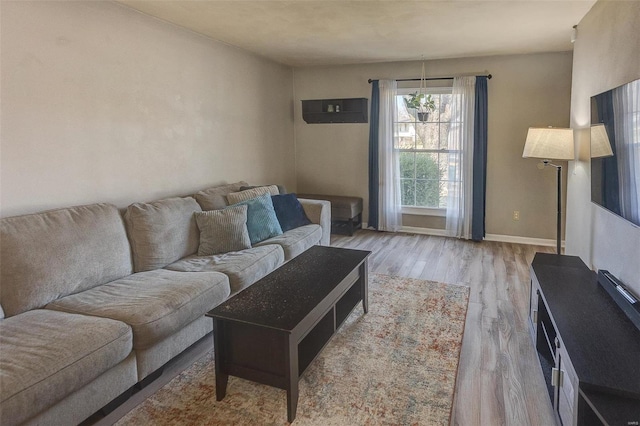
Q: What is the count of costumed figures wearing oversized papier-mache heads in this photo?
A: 0